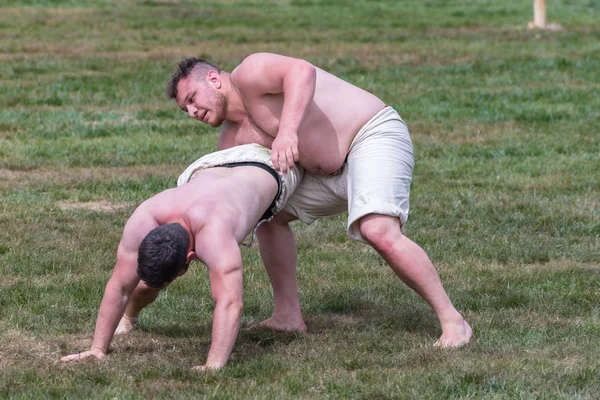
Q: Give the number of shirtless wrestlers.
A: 2